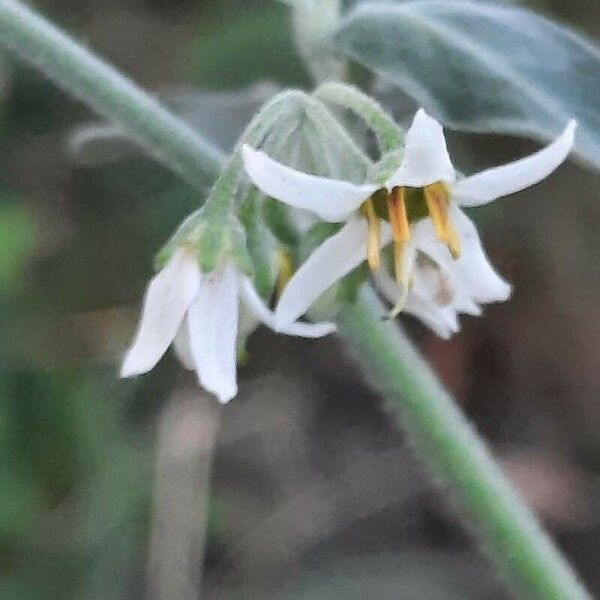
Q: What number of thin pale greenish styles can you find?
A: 1